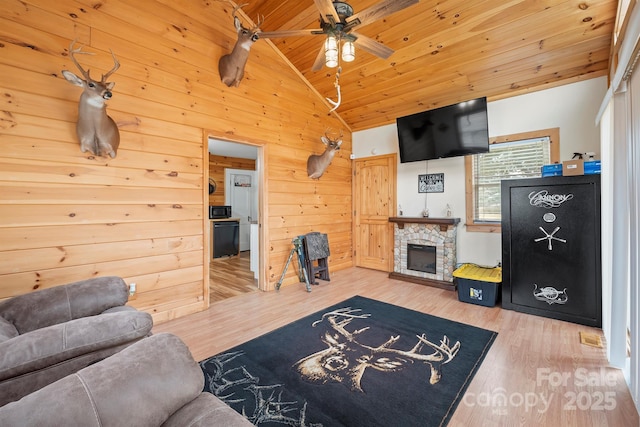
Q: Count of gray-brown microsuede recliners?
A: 2